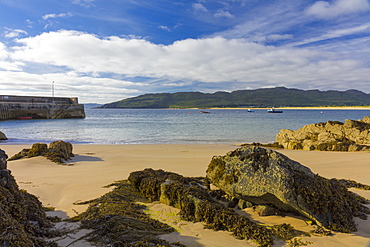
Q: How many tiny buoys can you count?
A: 3